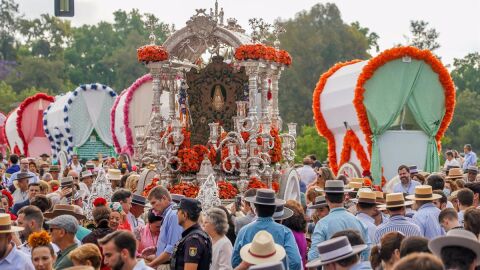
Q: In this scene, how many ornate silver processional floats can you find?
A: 1